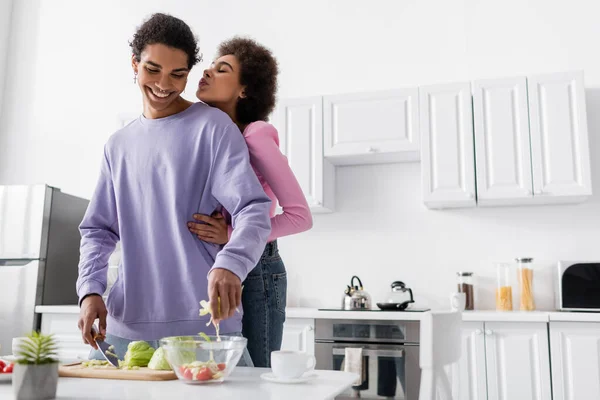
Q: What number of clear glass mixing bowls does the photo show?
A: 1